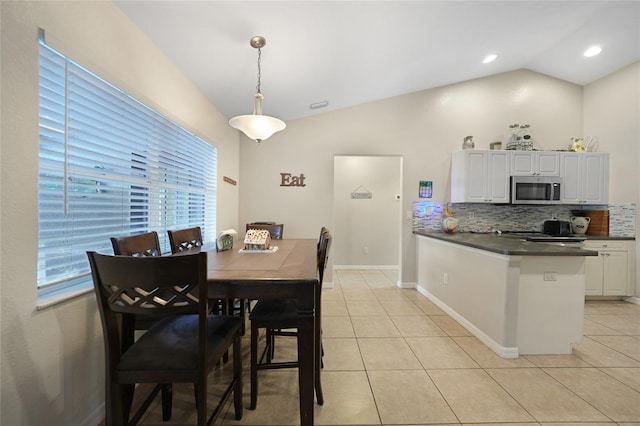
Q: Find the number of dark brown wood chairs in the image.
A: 6